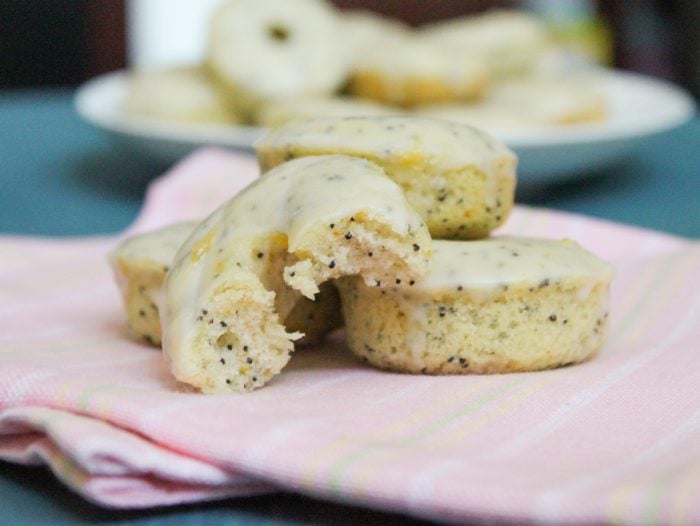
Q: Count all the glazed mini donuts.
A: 11